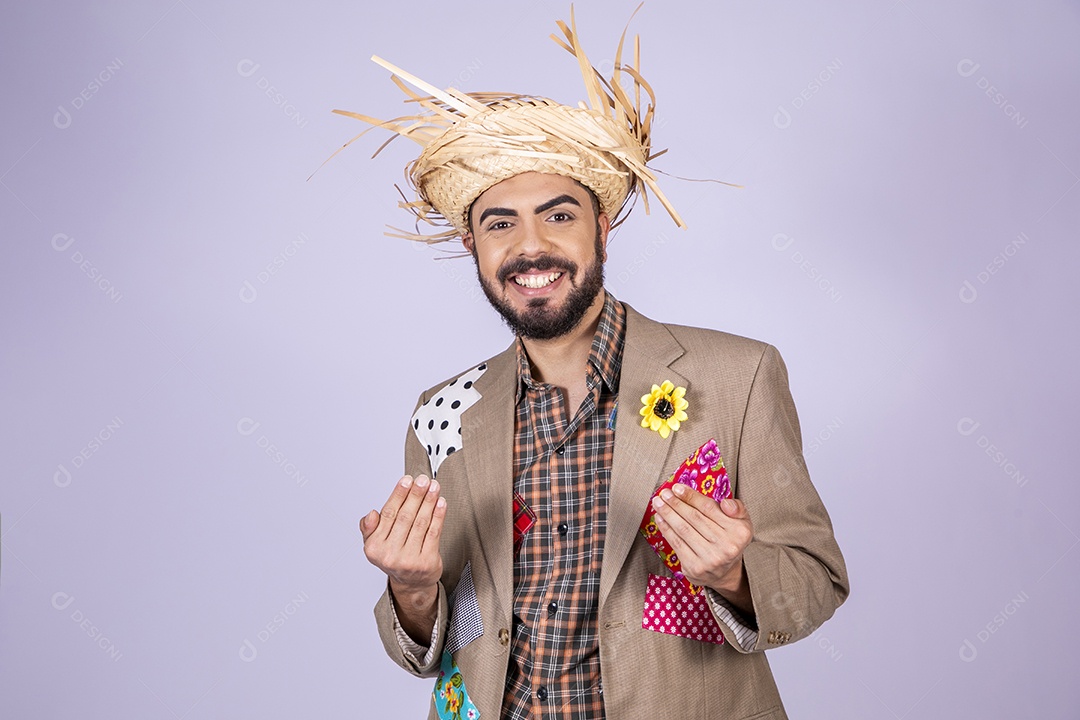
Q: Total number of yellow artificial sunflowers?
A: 1